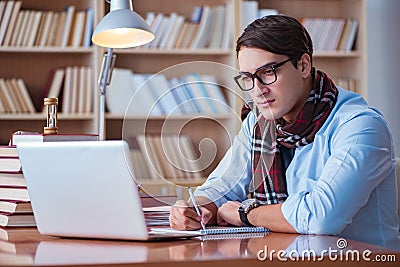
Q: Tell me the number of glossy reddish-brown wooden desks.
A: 1